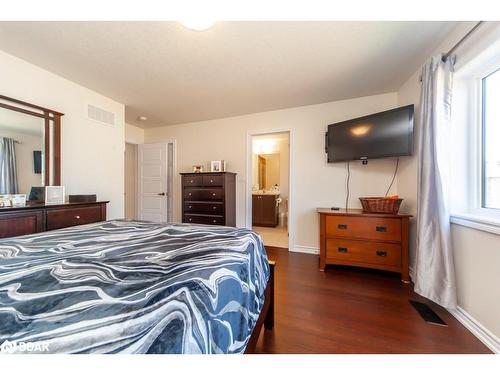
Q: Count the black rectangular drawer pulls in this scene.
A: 4